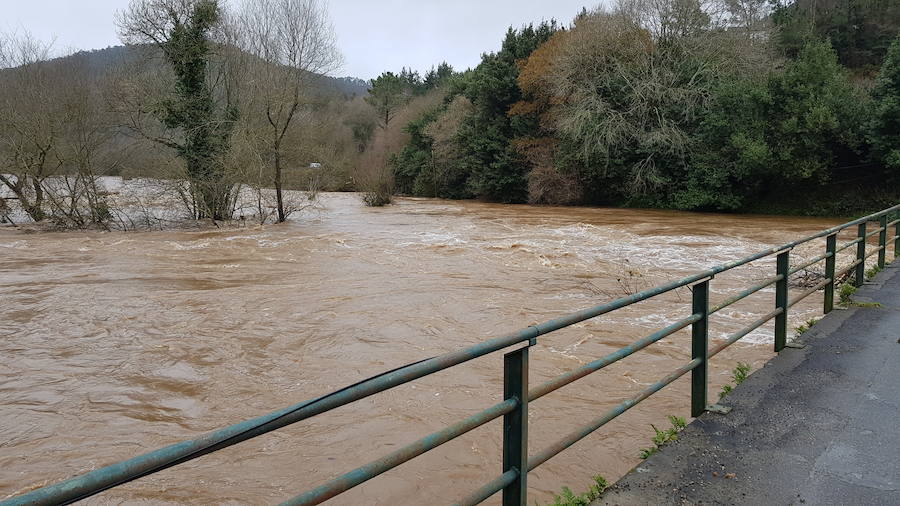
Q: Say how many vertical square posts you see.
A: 7